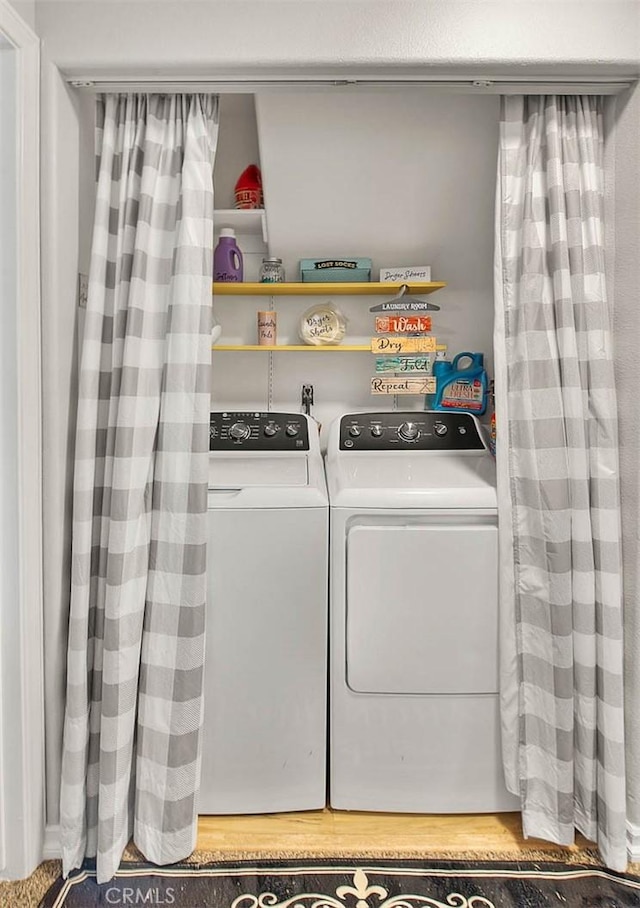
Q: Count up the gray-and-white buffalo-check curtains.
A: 2